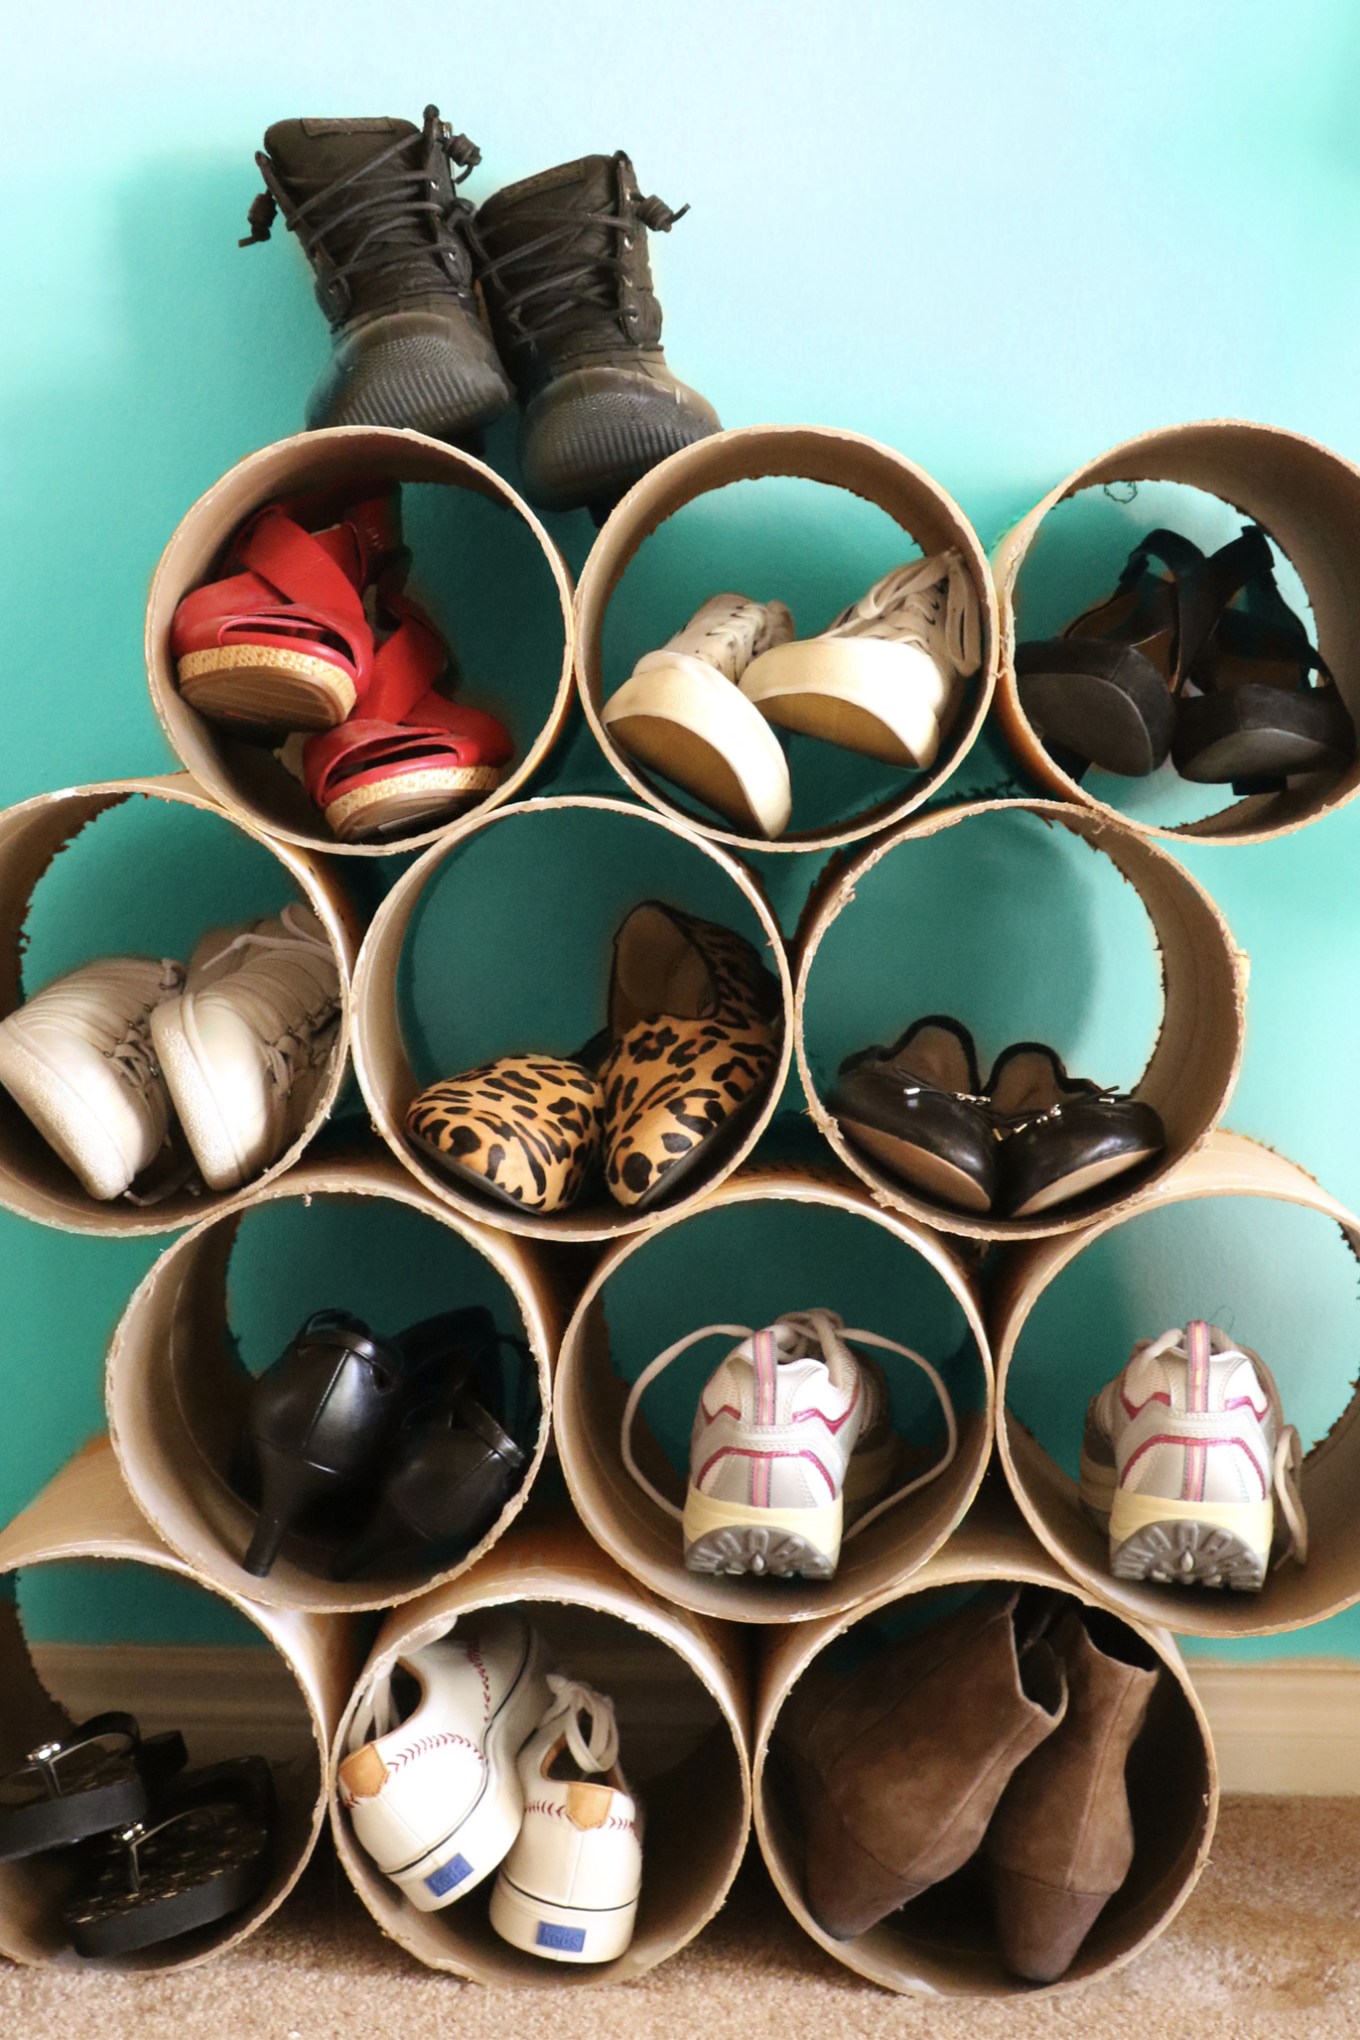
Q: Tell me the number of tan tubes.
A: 12